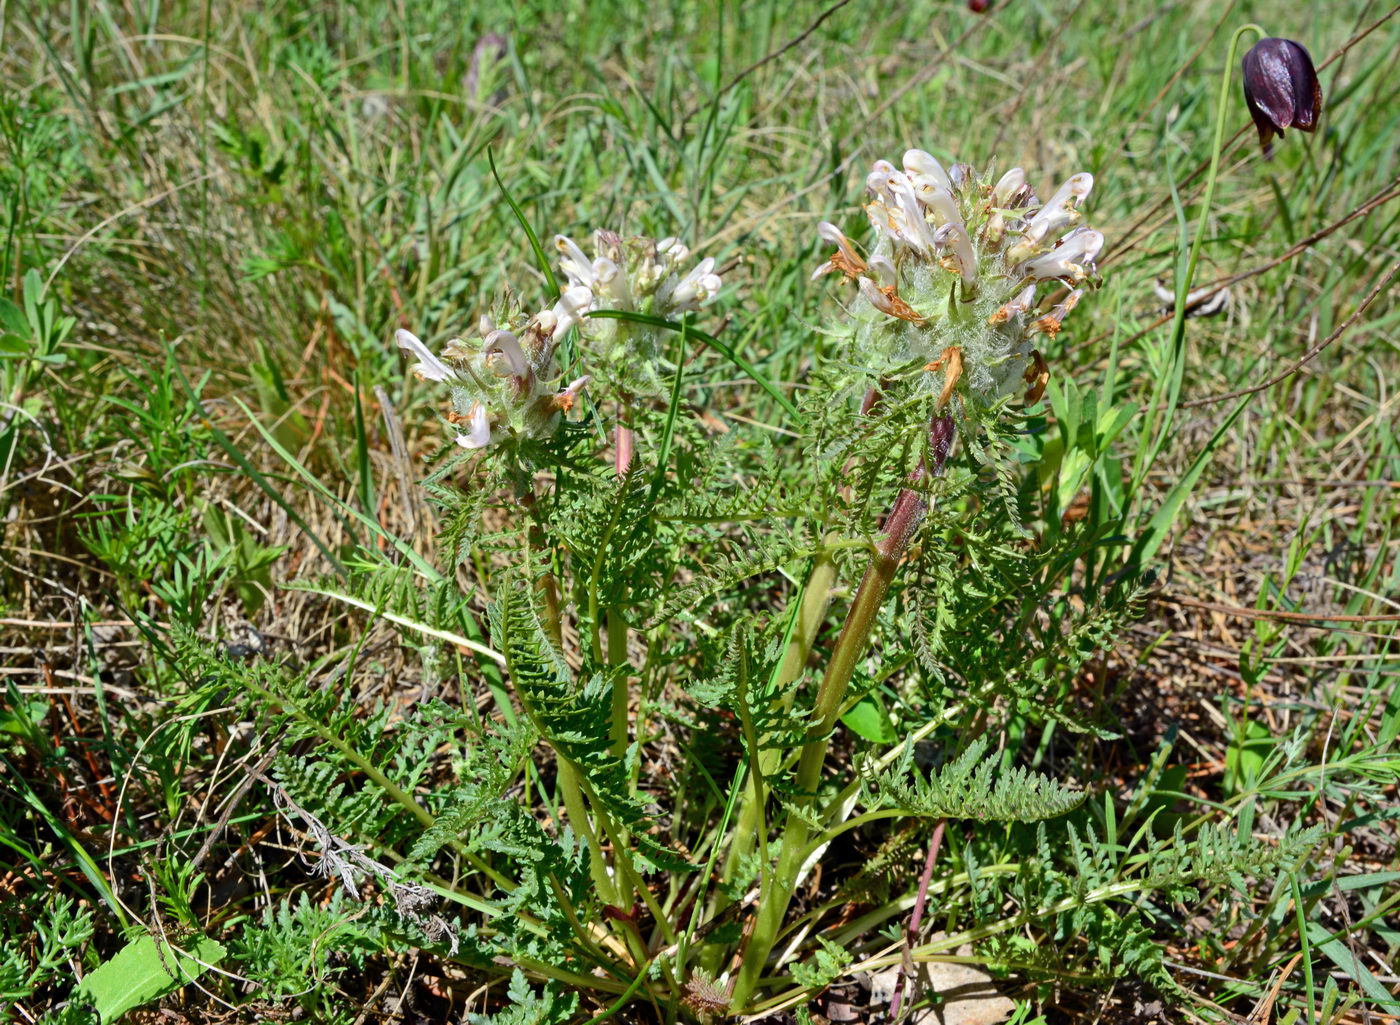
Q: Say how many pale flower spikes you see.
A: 3